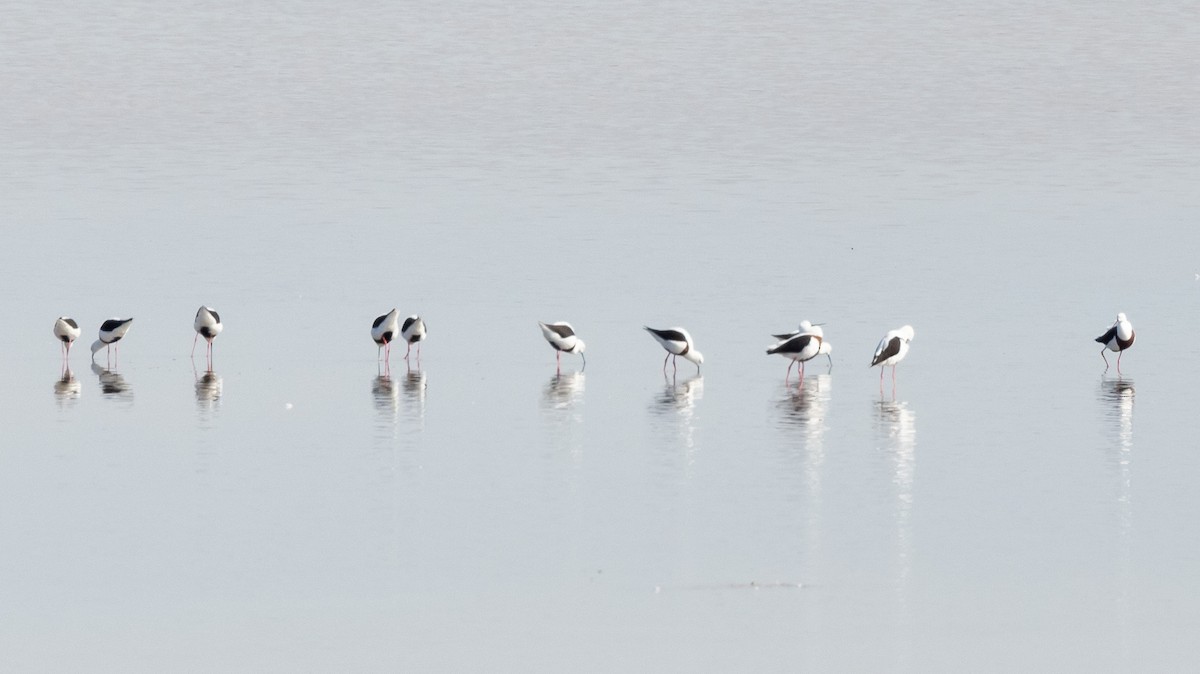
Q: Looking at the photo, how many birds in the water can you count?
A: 11